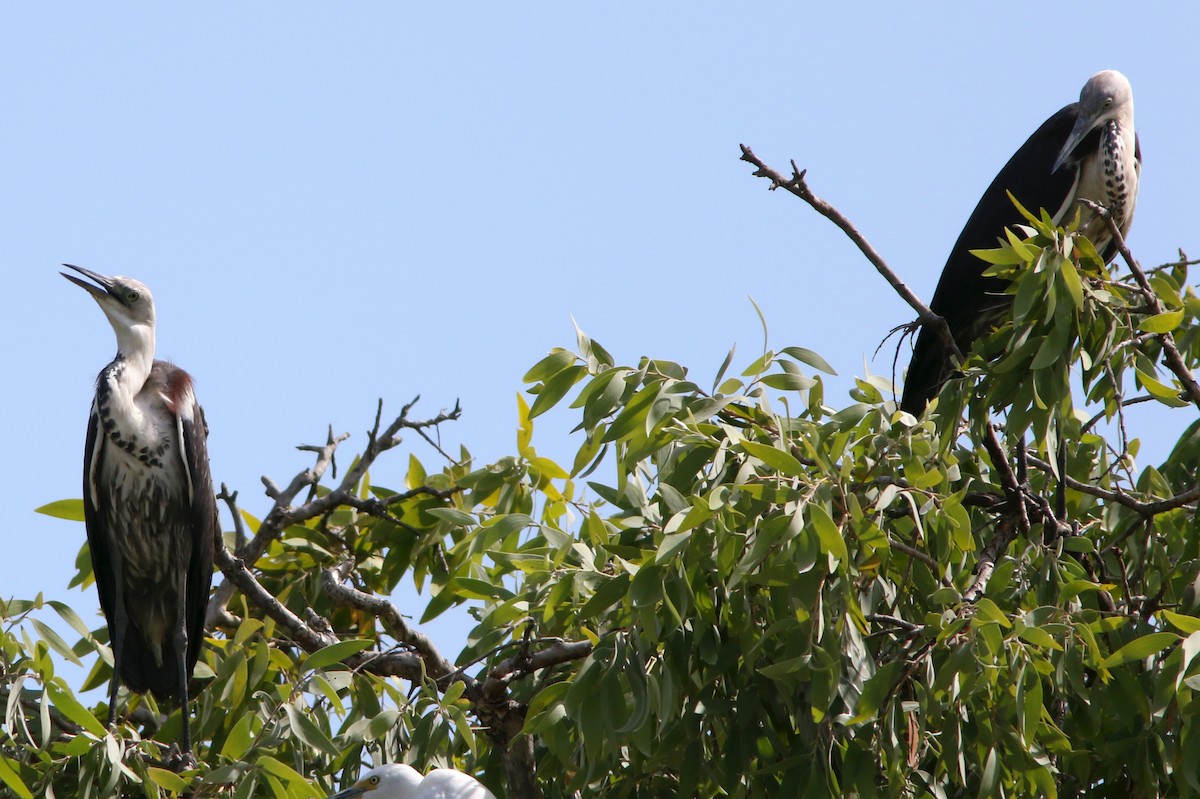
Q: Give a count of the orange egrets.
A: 0